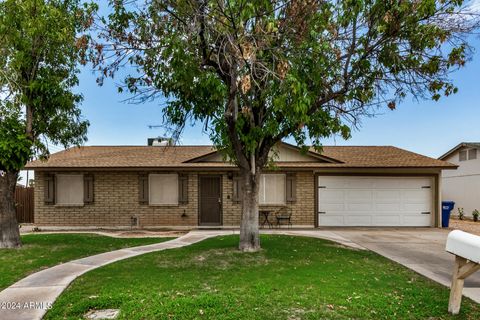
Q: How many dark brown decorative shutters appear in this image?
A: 6